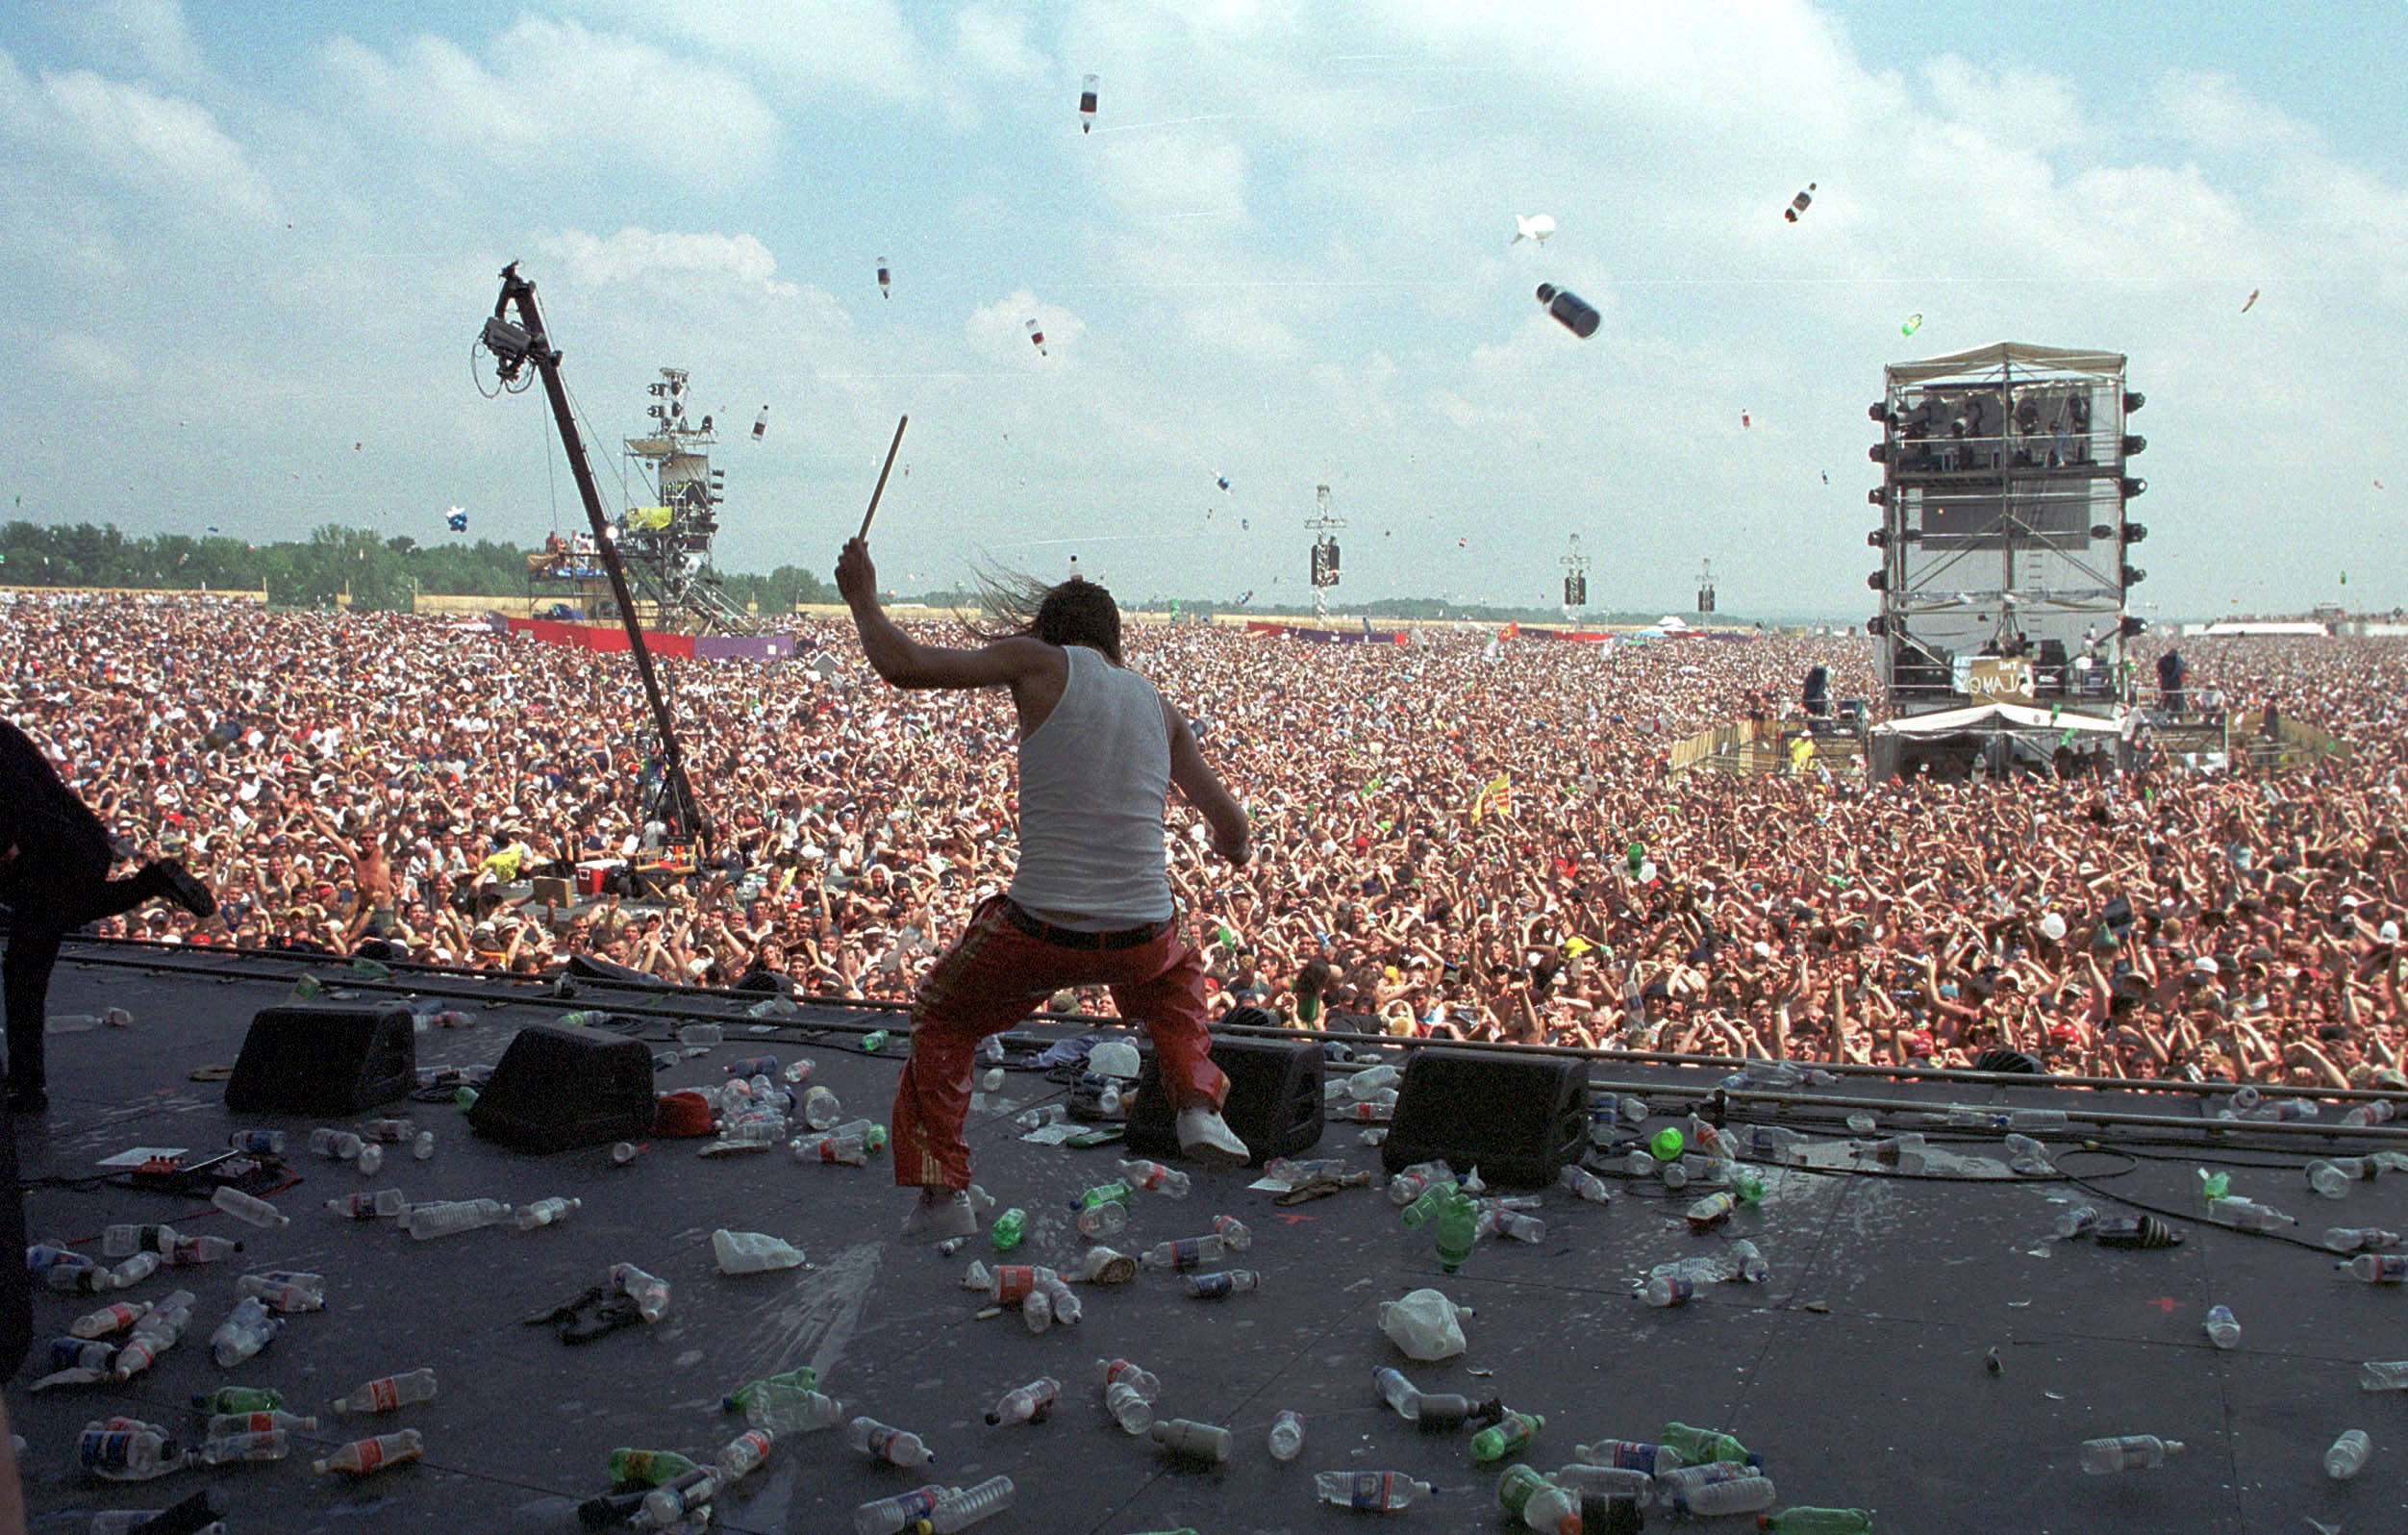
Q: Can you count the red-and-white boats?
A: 0